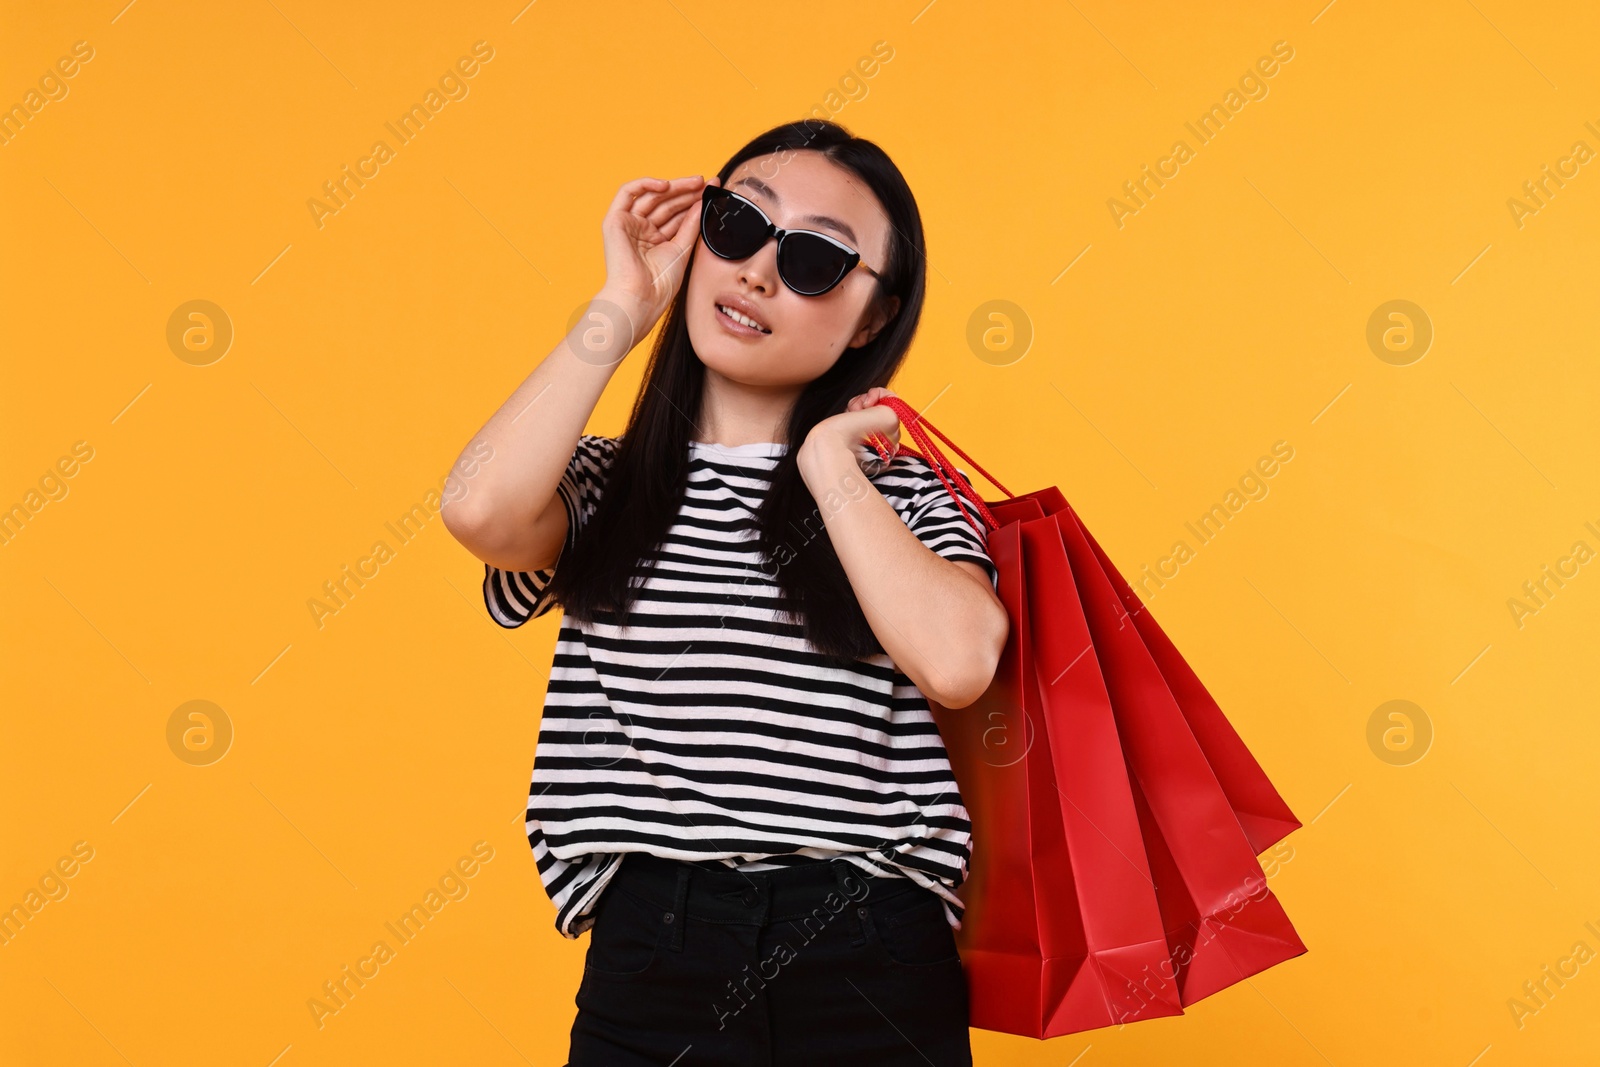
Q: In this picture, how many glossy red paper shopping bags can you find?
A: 3